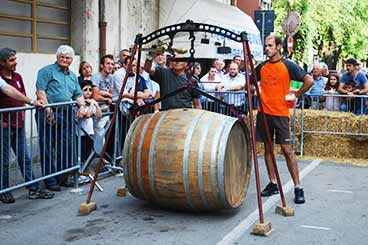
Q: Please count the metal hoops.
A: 8